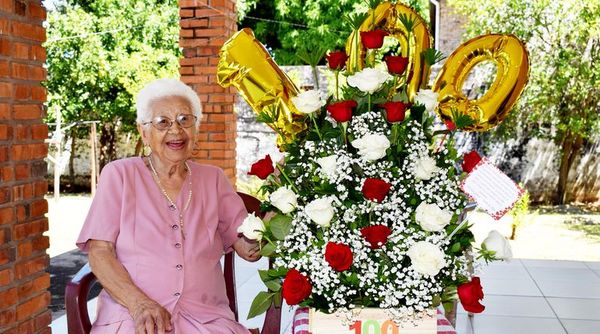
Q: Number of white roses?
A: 12